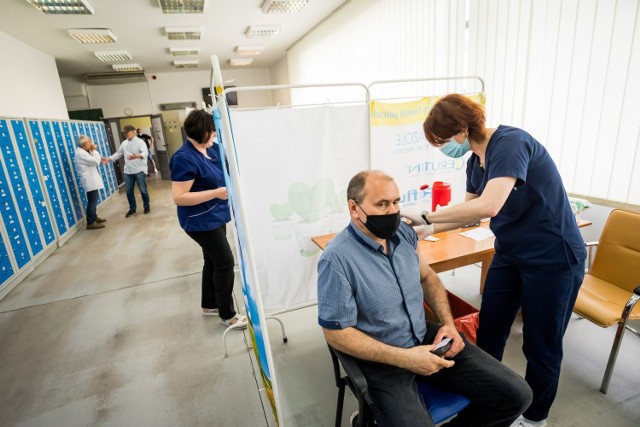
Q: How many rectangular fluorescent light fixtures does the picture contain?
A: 12